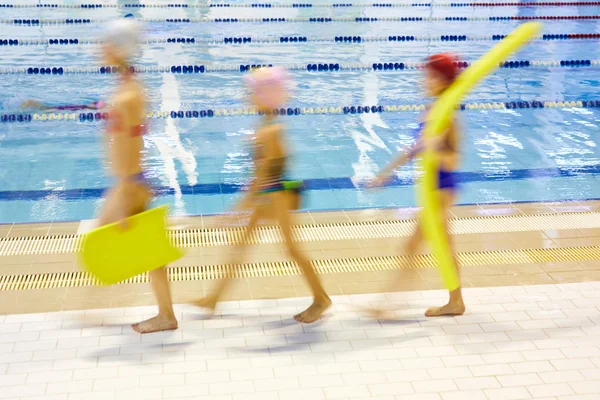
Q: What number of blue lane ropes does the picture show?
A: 5